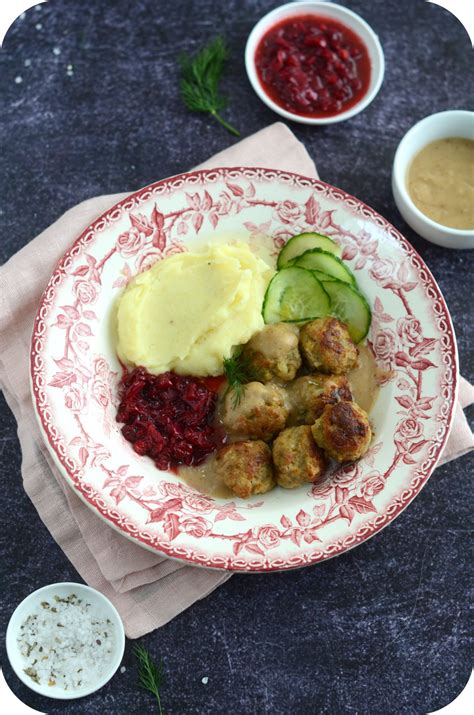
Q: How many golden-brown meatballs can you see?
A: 7